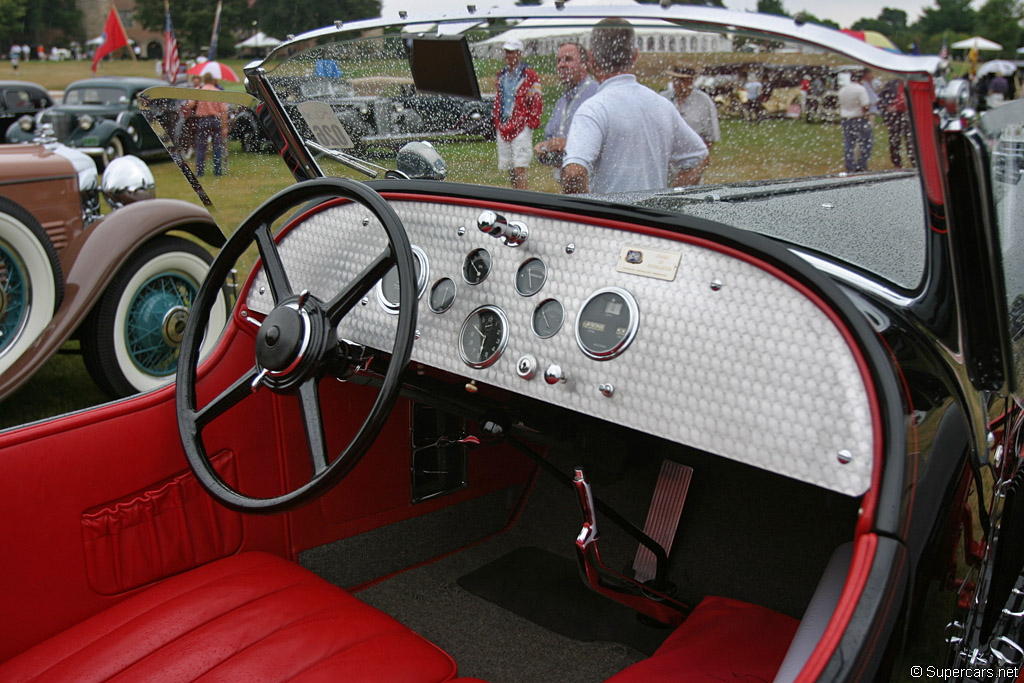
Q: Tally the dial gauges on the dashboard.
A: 7